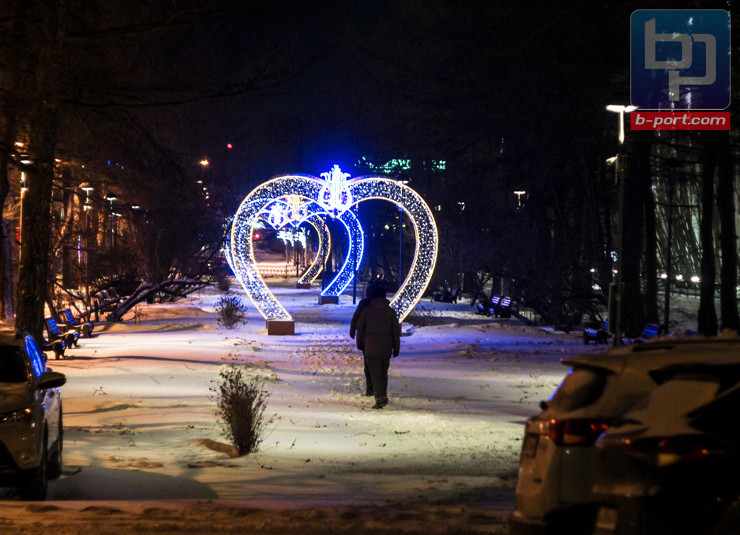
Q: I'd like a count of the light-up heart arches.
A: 3